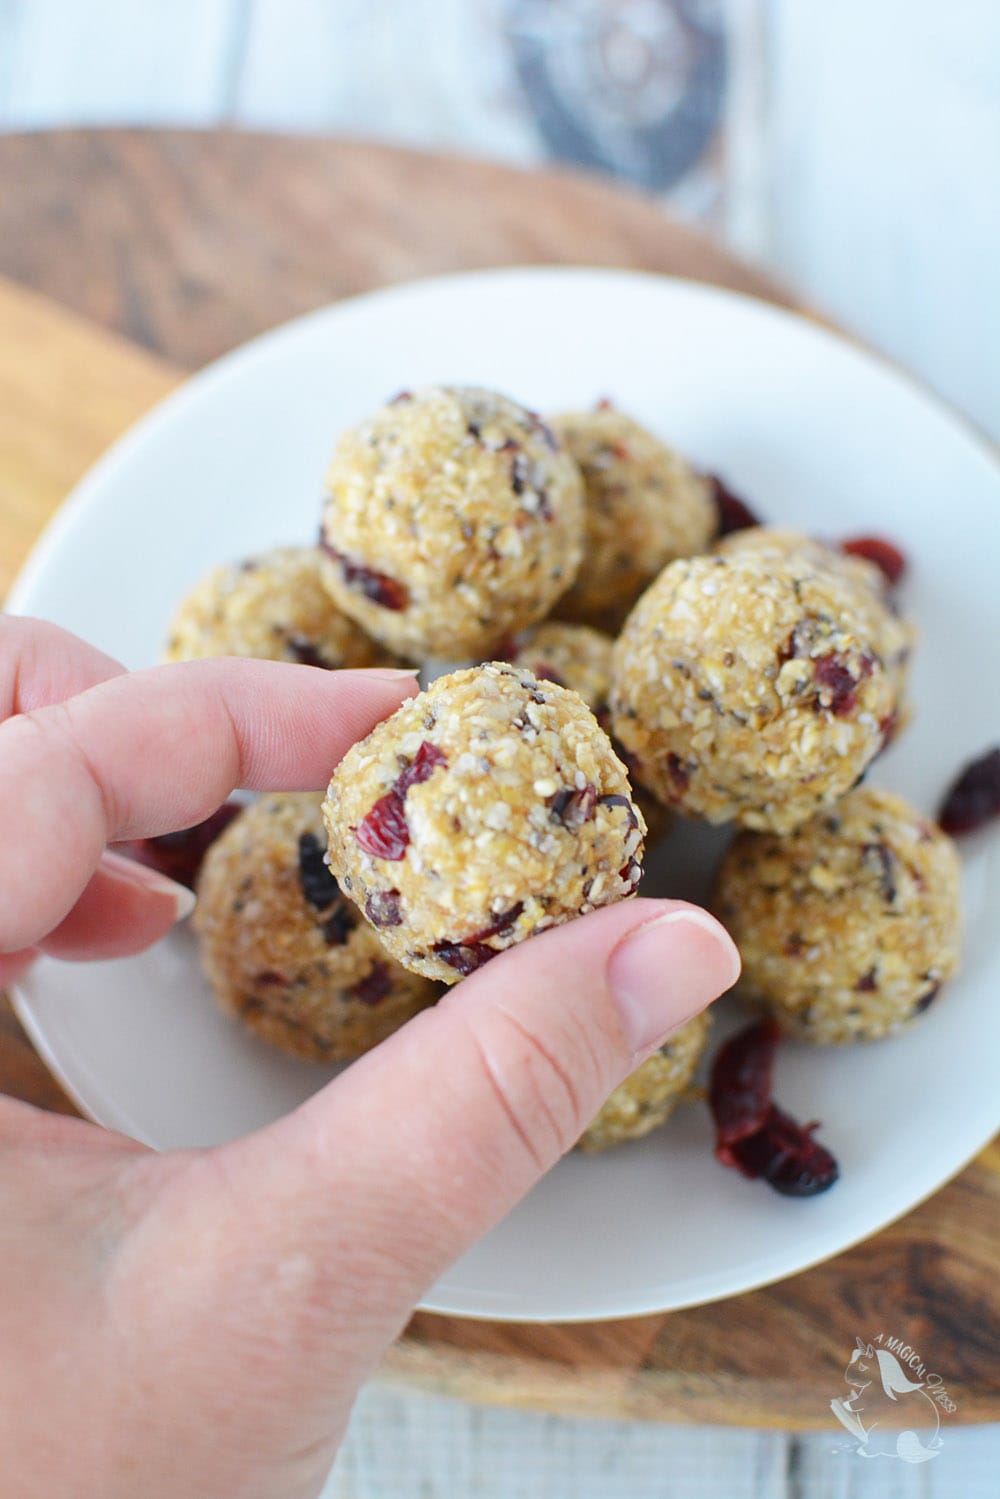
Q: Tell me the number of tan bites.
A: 10